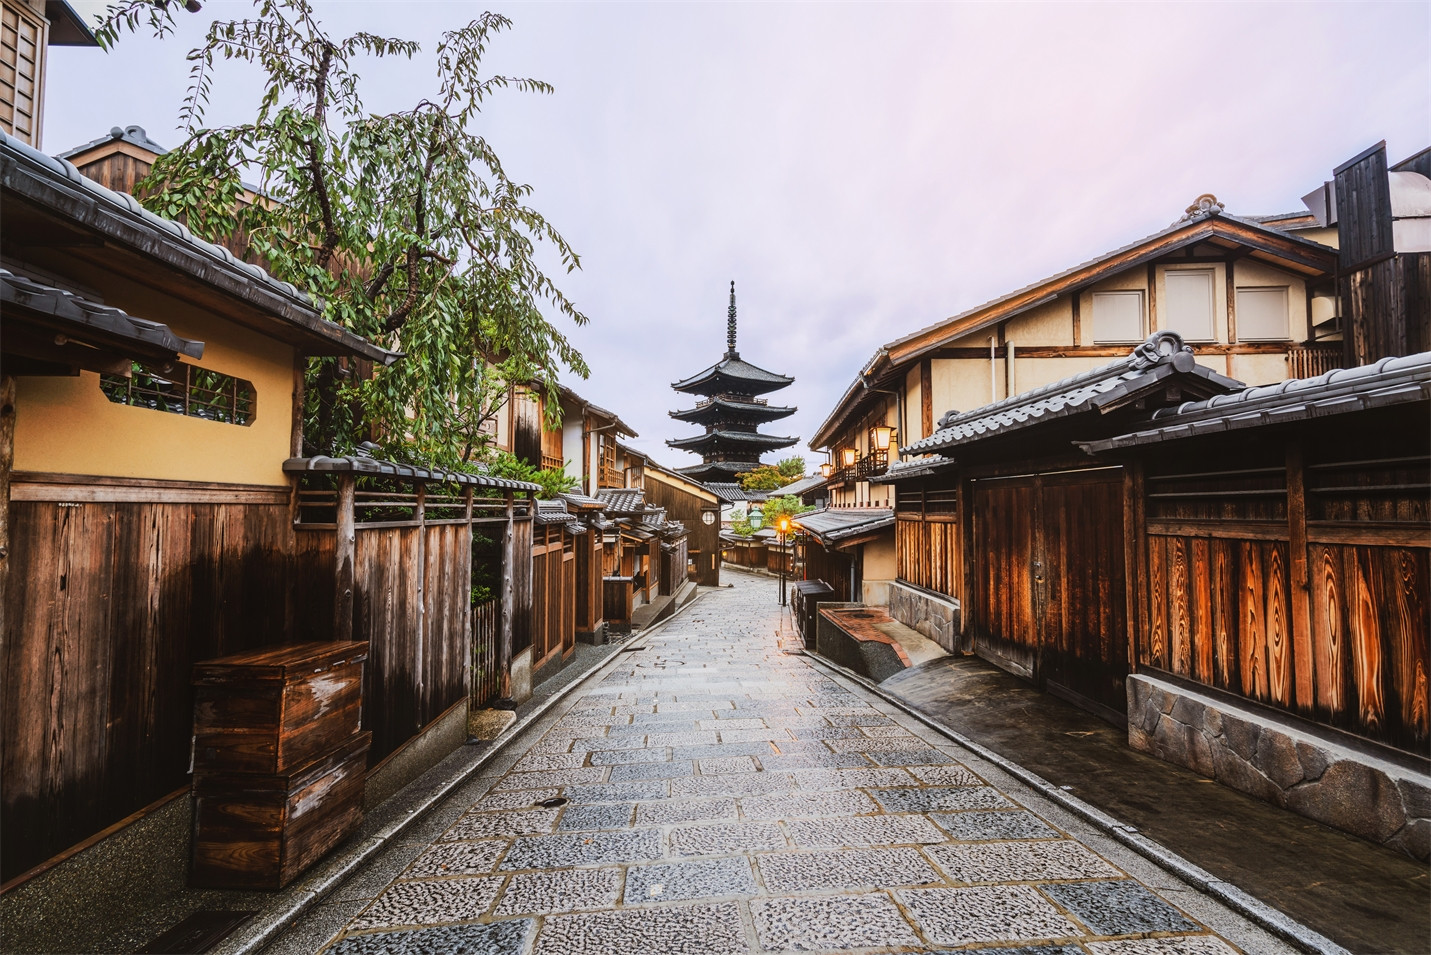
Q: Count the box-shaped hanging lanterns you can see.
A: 3